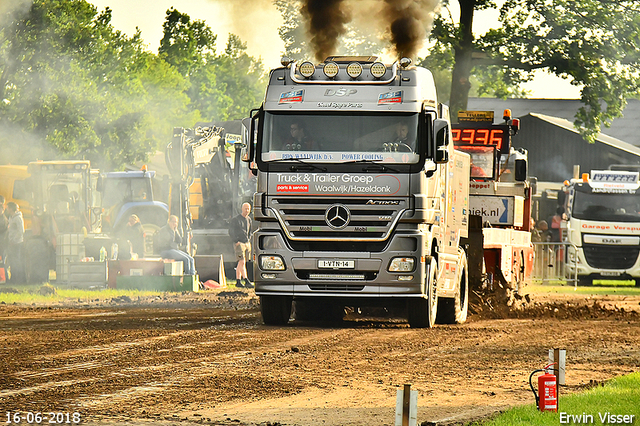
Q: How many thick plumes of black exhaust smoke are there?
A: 2